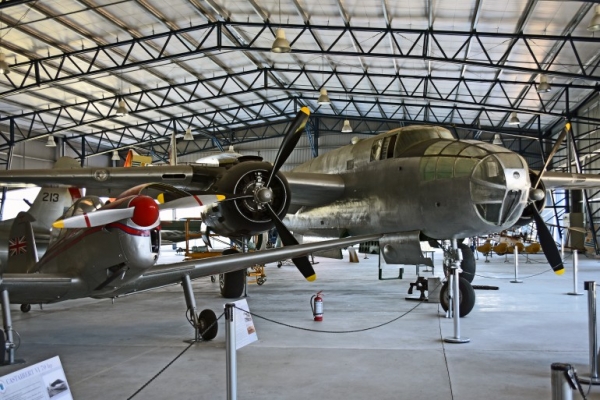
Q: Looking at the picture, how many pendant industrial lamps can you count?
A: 13